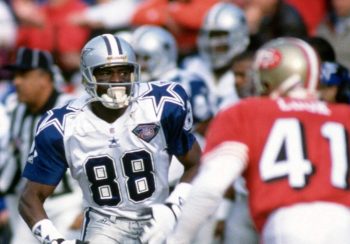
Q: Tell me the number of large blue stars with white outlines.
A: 2